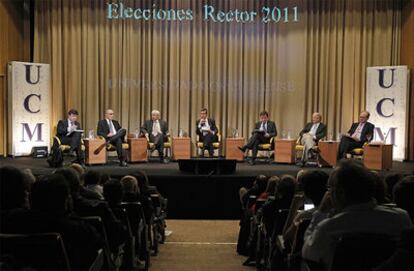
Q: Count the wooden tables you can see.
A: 7